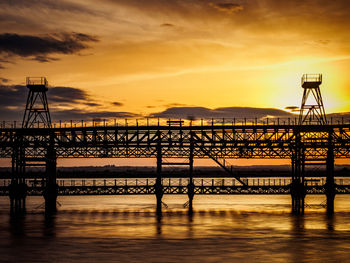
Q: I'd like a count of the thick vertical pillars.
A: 6